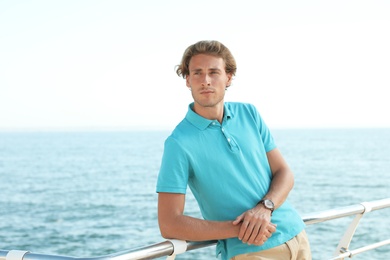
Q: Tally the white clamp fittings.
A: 3